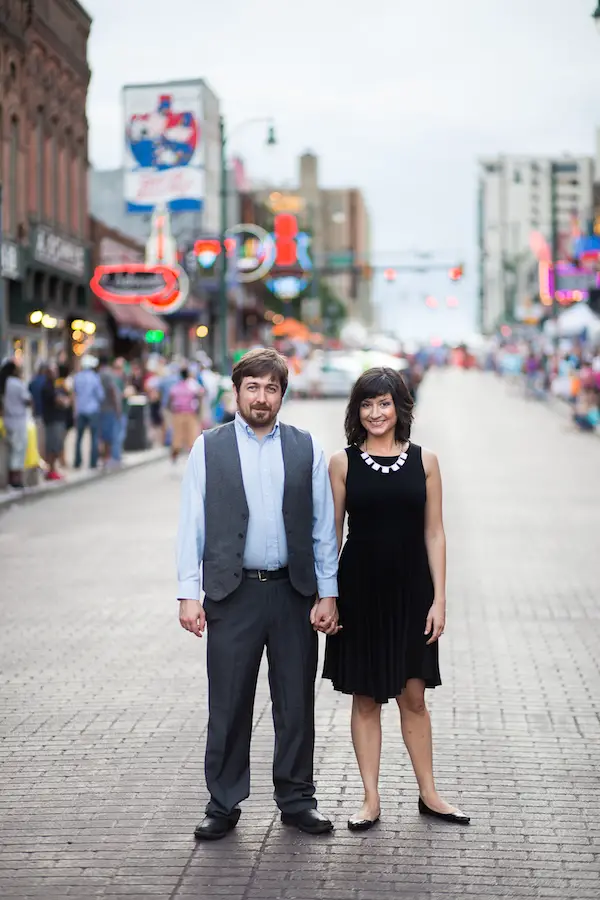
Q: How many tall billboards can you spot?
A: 1